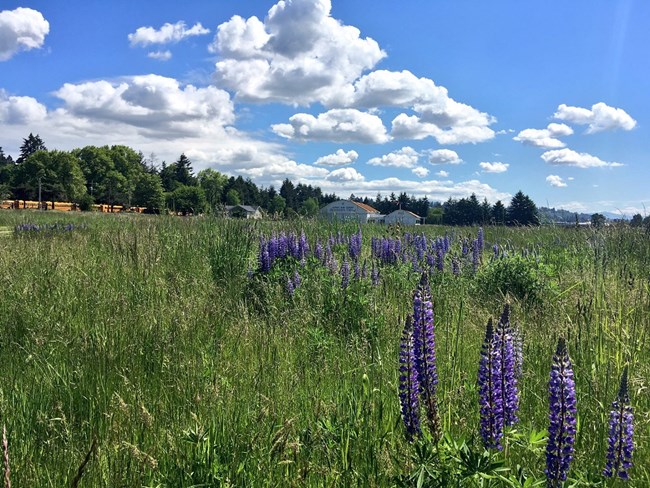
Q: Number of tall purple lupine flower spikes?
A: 6